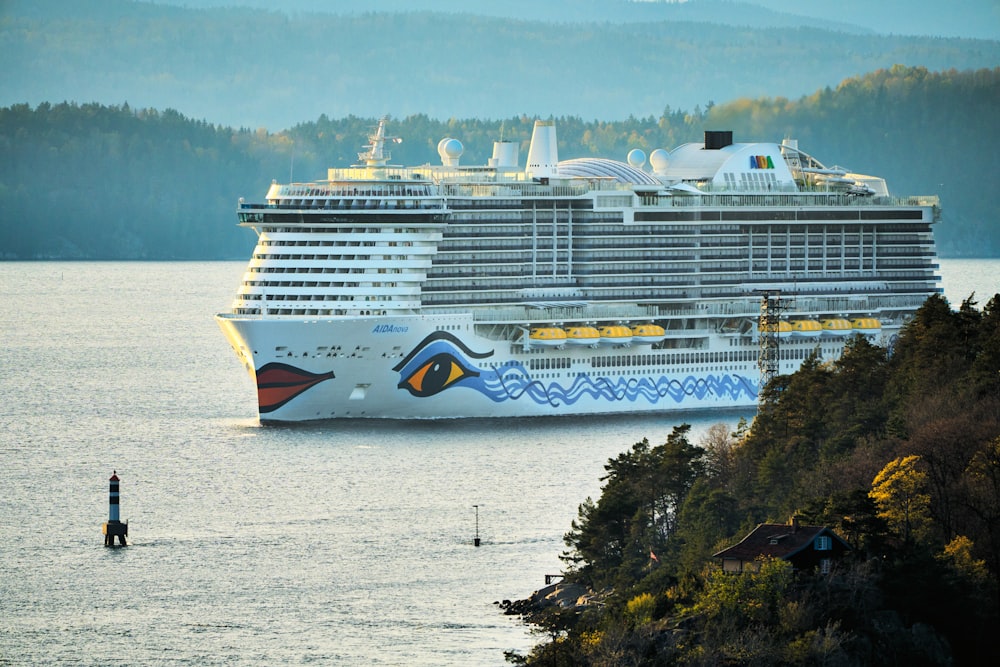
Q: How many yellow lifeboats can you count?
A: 8